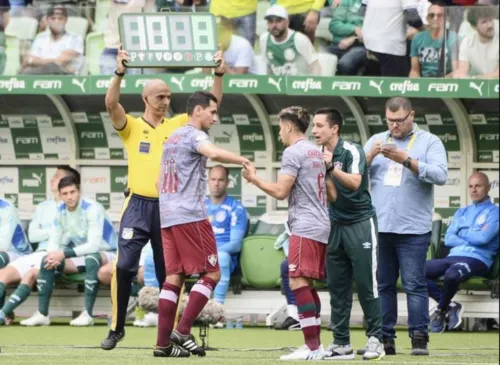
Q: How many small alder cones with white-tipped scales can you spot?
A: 0